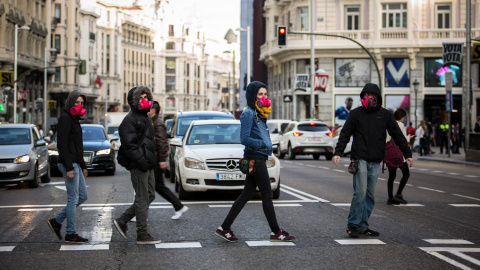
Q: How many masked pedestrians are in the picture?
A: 4